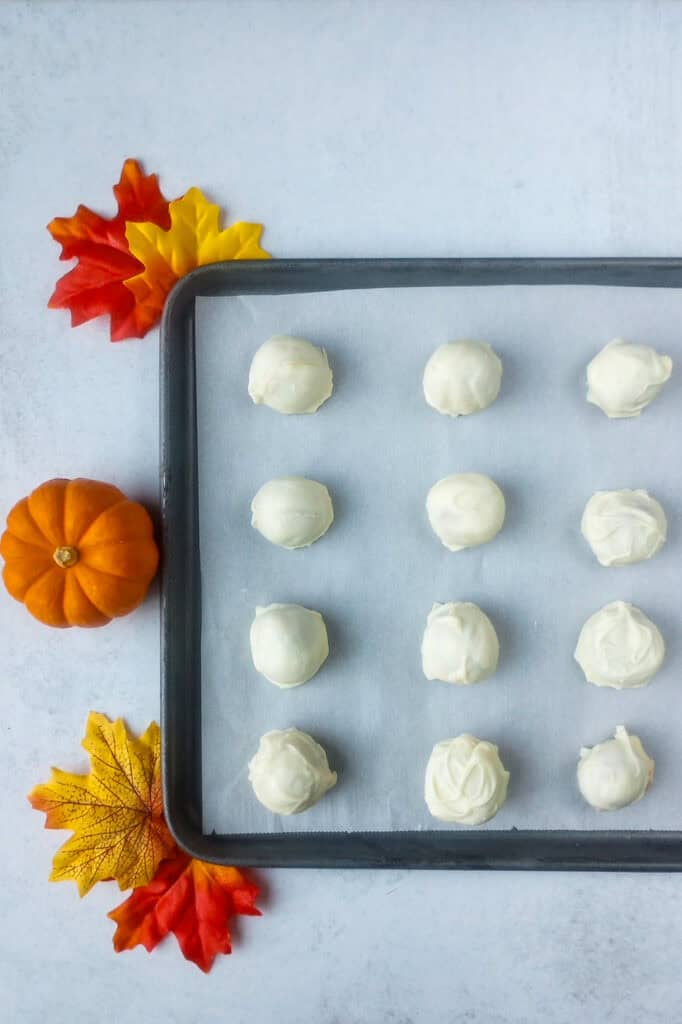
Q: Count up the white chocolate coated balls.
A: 12